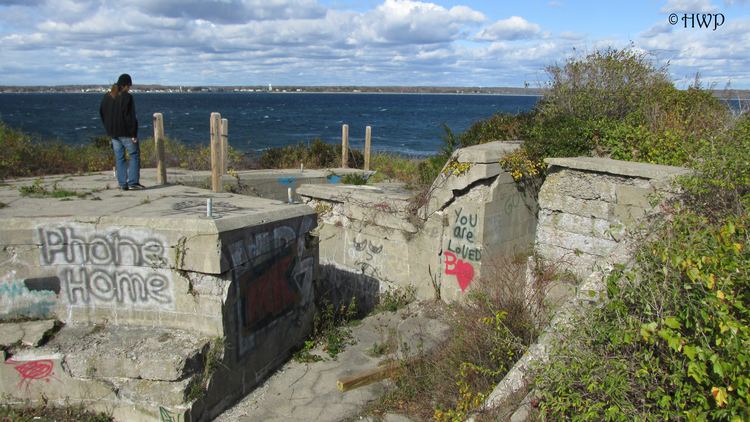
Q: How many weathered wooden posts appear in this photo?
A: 5